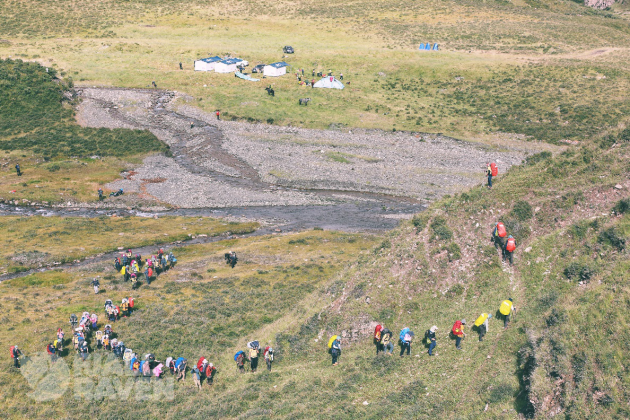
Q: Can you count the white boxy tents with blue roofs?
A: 3